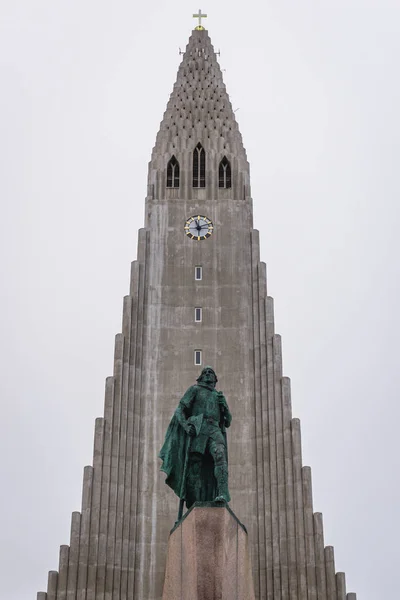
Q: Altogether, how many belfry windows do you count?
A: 3